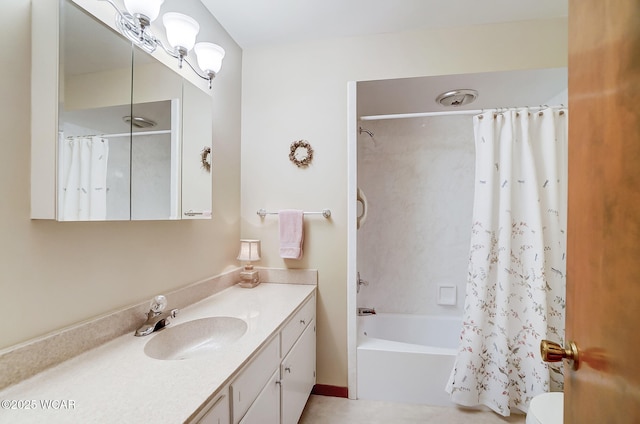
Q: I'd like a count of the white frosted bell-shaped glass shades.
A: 3